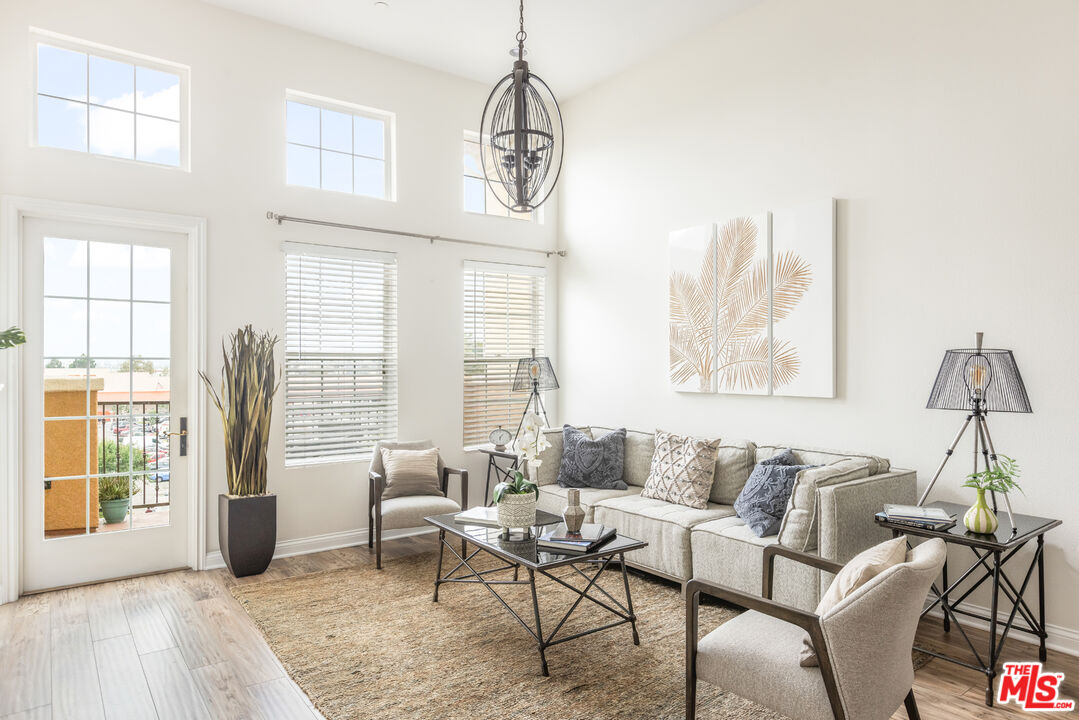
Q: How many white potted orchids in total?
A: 1